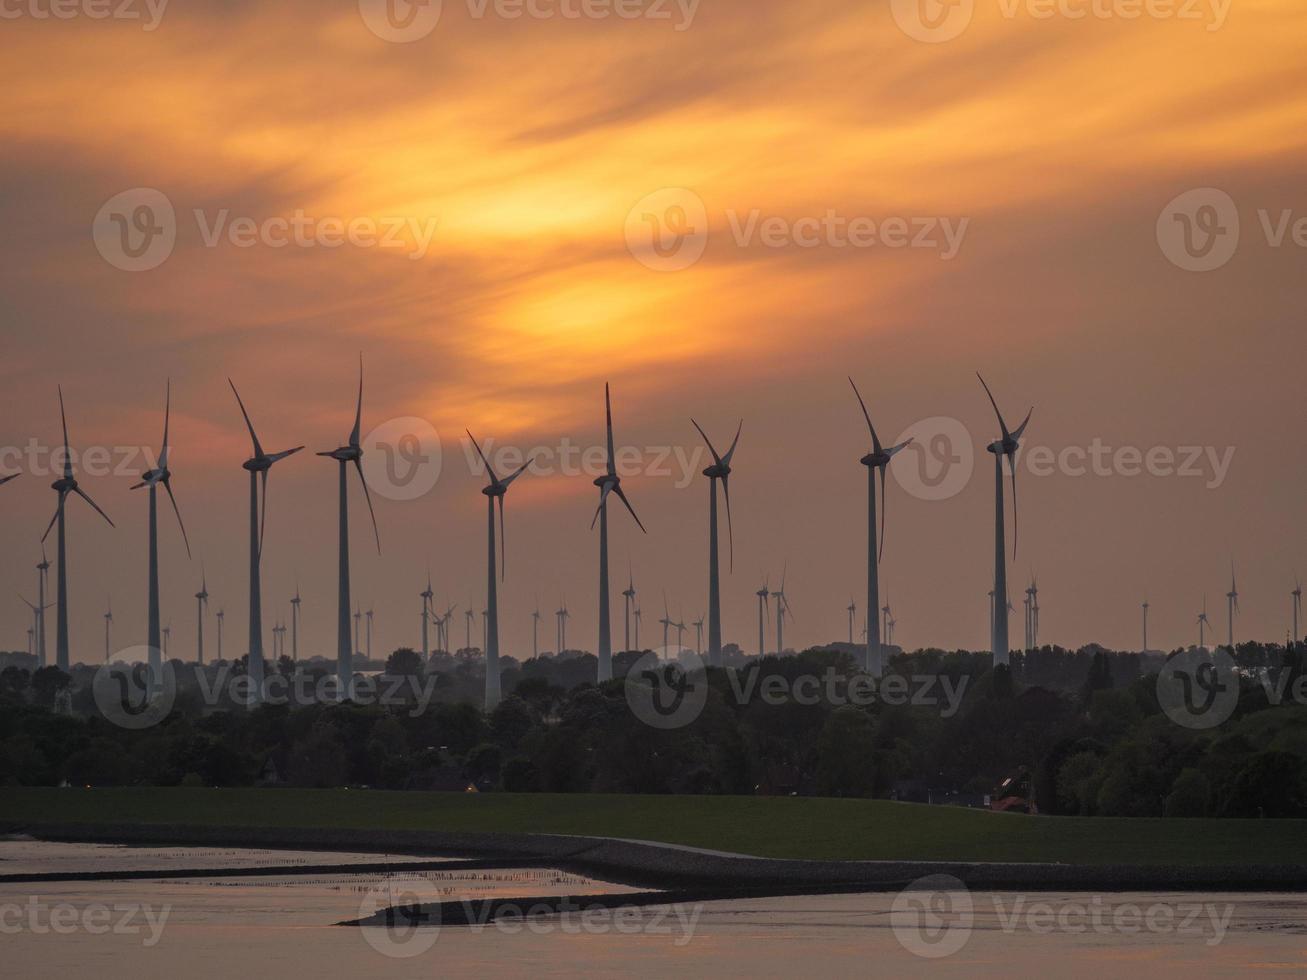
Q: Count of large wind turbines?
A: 9